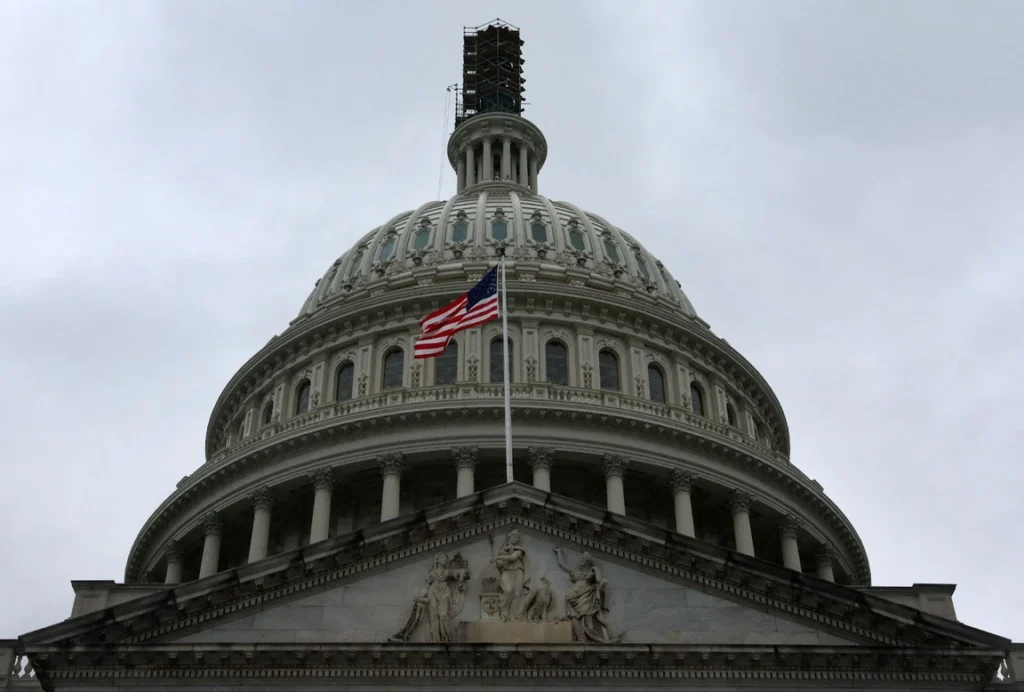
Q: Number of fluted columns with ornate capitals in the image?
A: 12